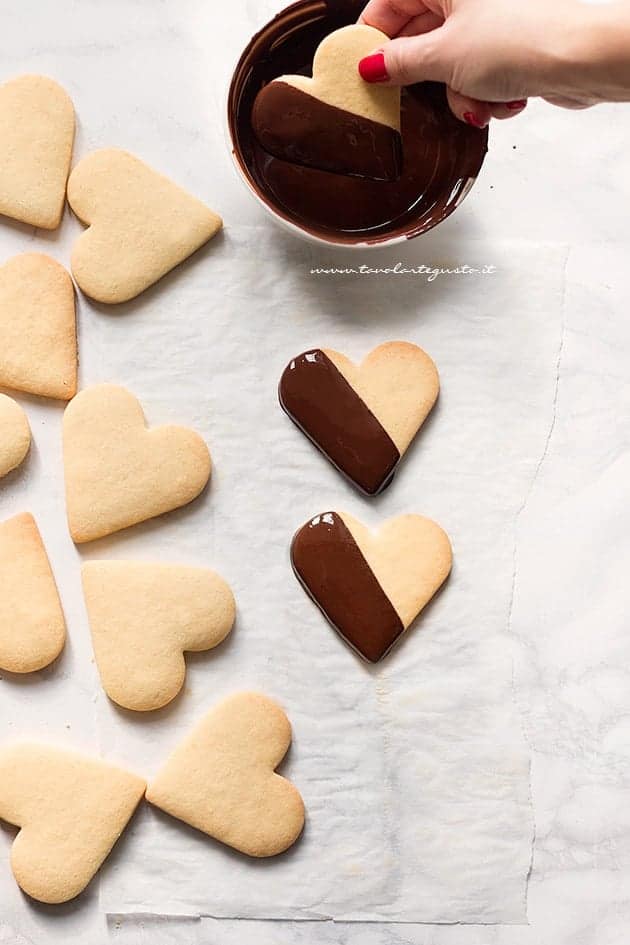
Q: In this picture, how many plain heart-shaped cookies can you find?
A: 9